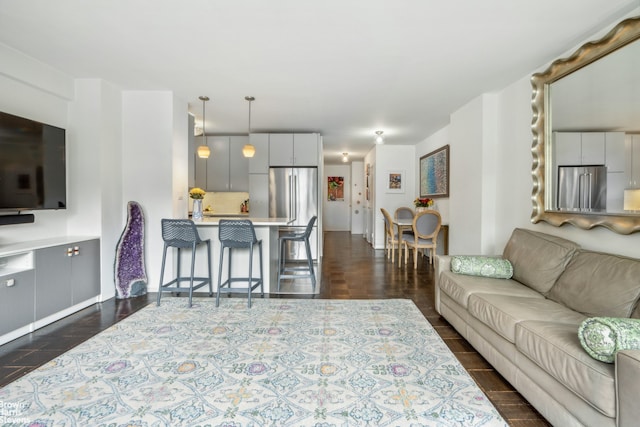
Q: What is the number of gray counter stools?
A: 3